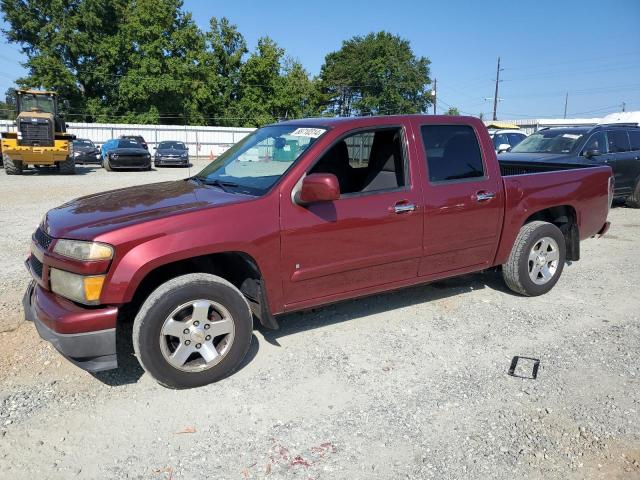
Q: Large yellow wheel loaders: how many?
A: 1